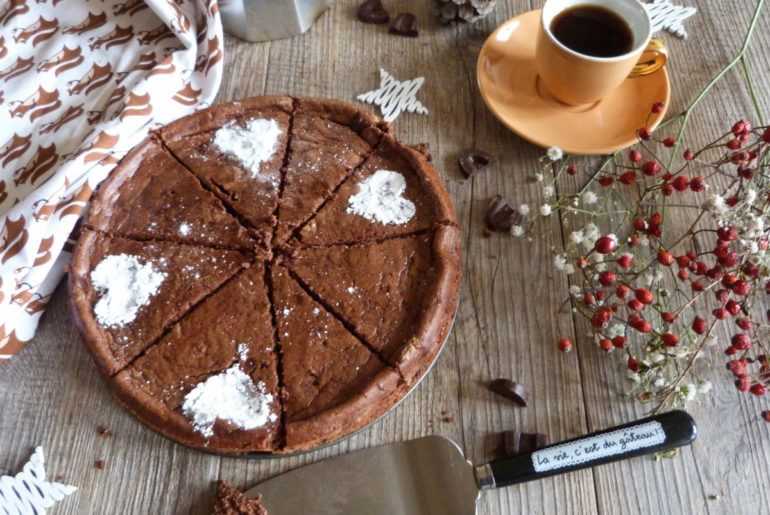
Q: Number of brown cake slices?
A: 8